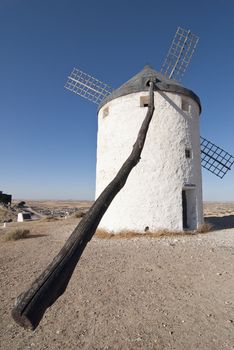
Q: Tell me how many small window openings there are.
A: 4